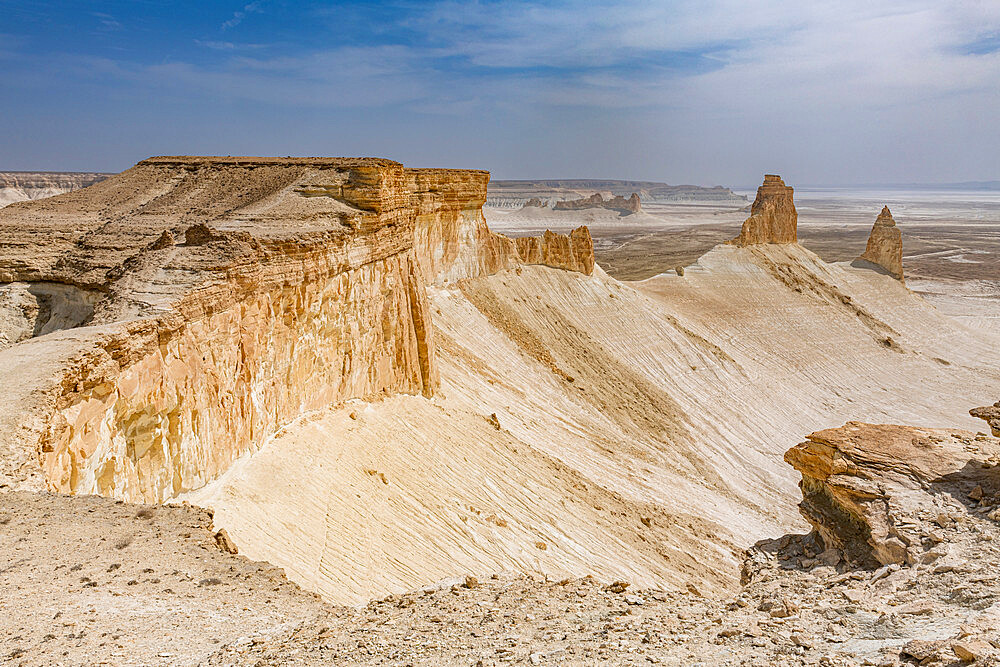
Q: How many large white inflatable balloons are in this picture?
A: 0